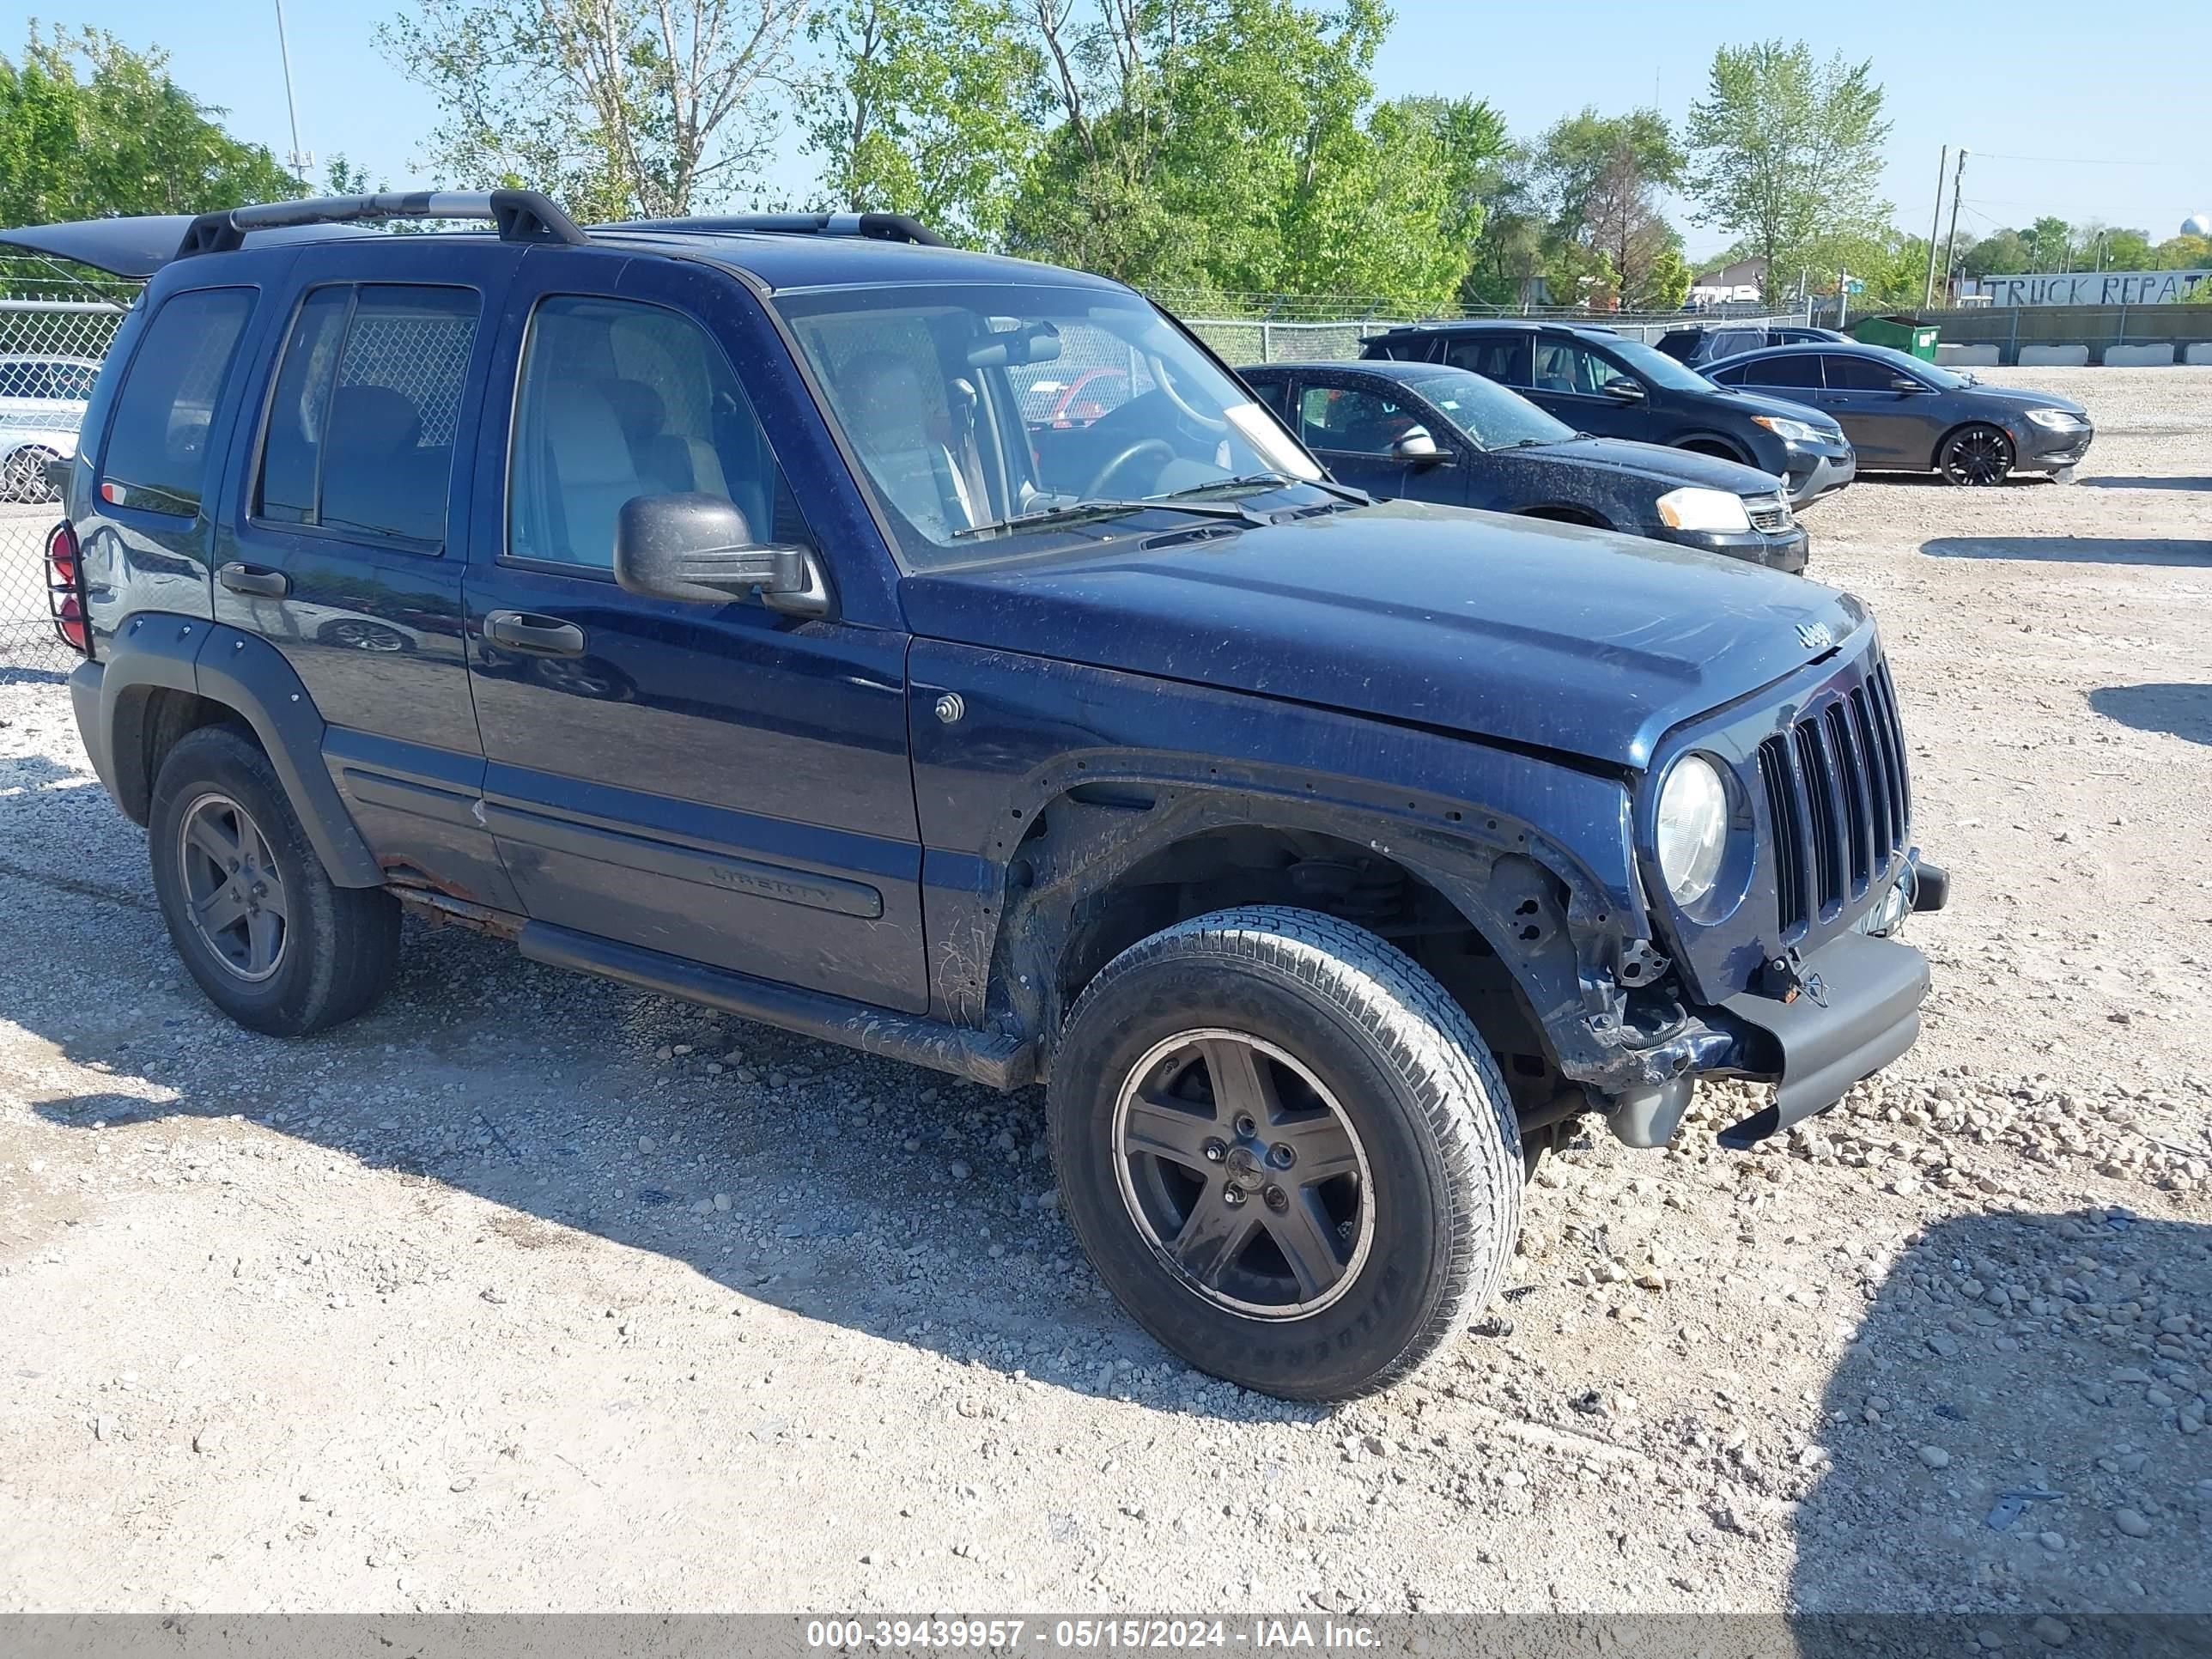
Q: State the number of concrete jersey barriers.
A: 4